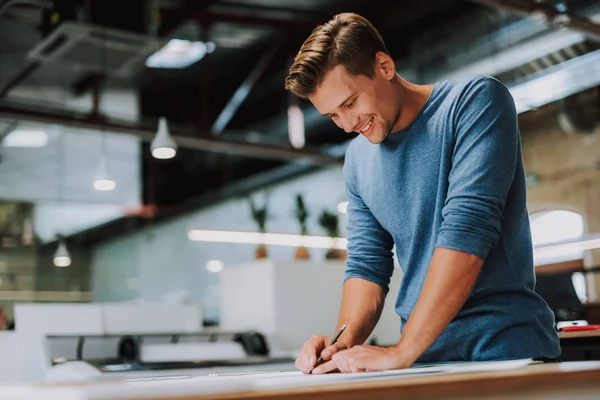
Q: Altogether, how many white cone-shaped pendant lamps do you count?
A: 3